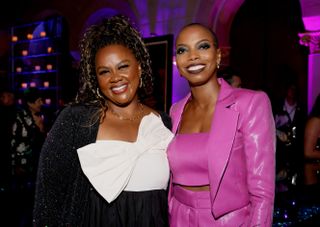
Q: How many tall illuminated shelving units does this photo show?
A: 1